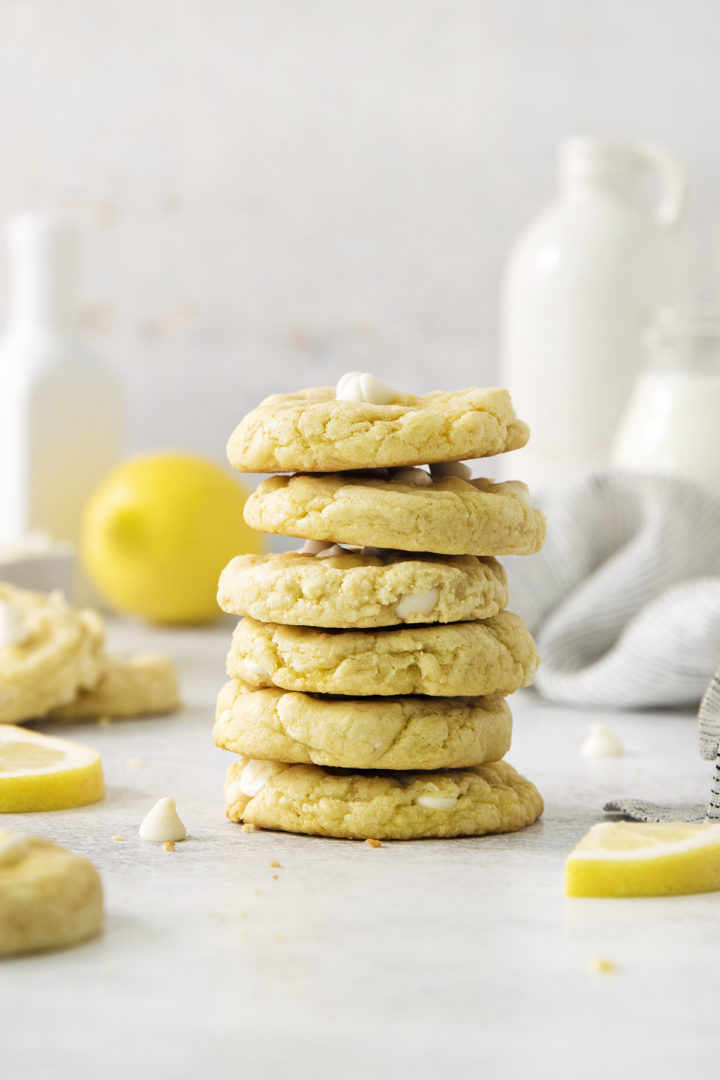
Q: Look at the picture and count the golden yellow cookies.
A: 9